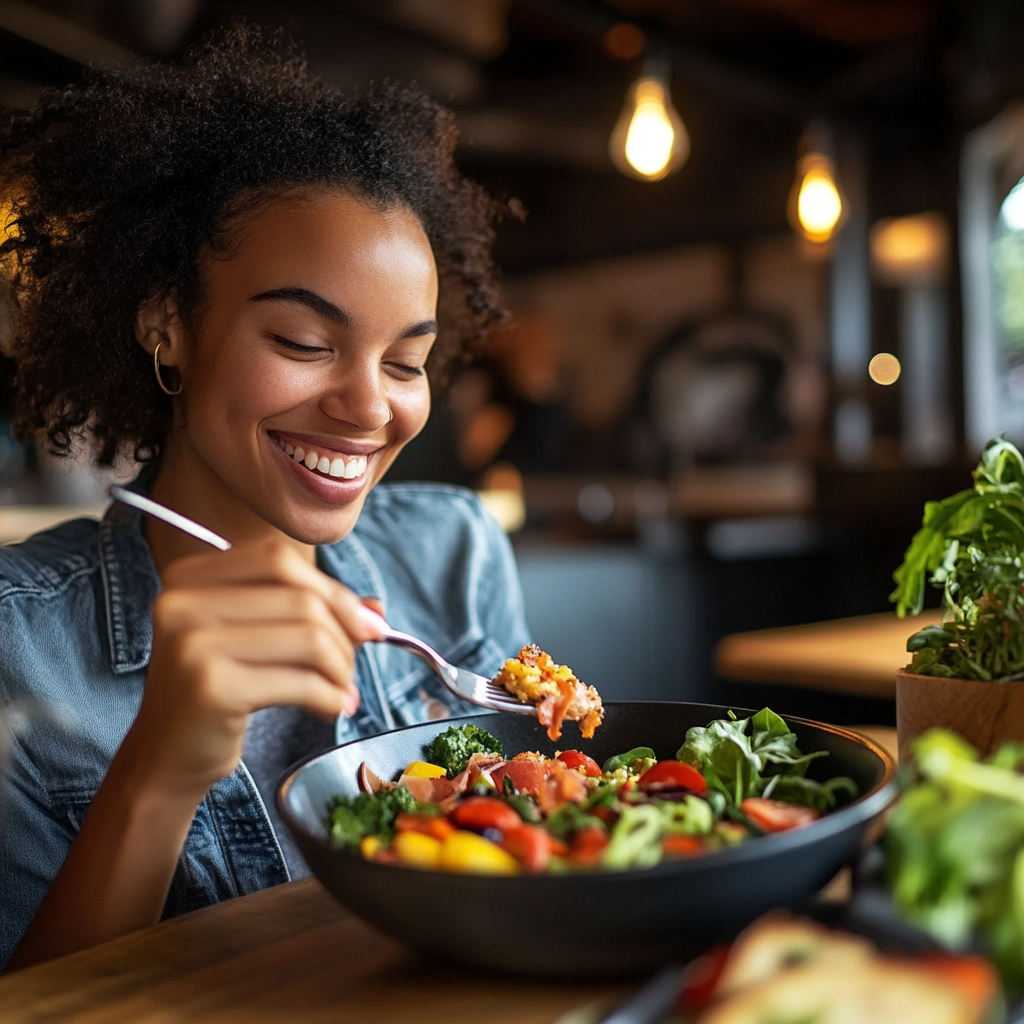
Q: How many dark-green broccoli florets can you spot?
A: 2